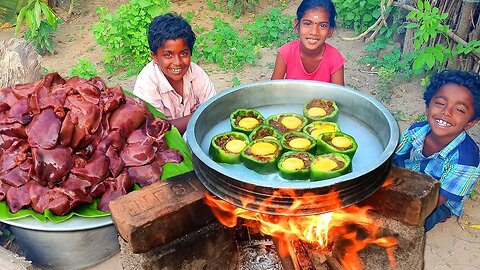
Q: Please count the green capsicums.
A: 11